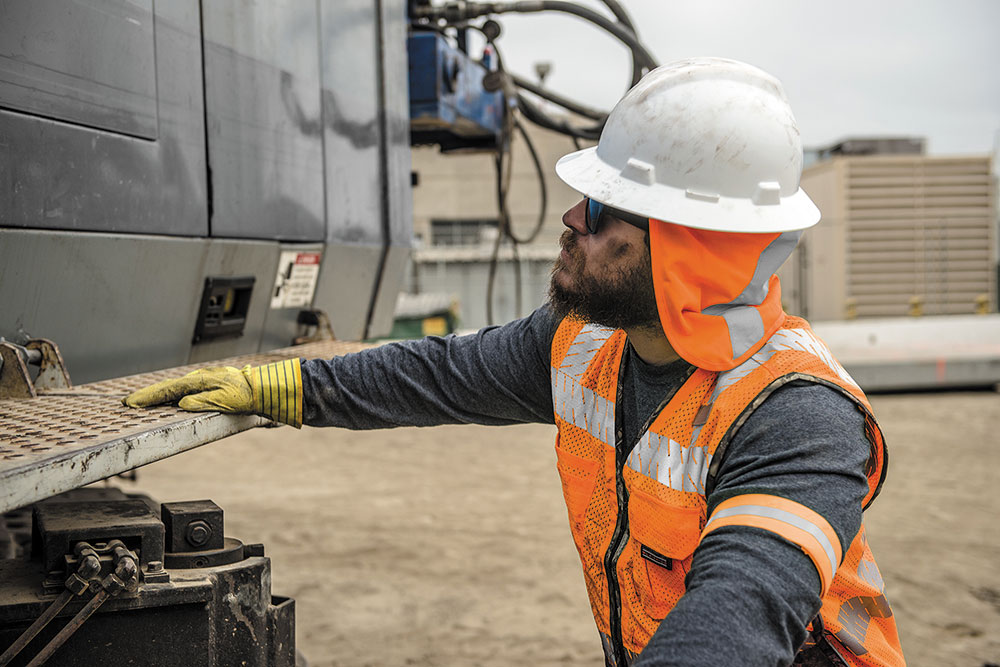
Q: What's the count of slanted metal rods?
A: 2